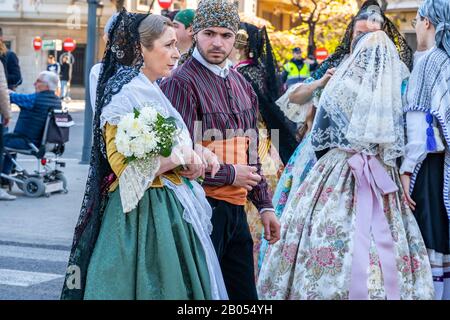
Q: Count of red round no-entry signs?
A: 4